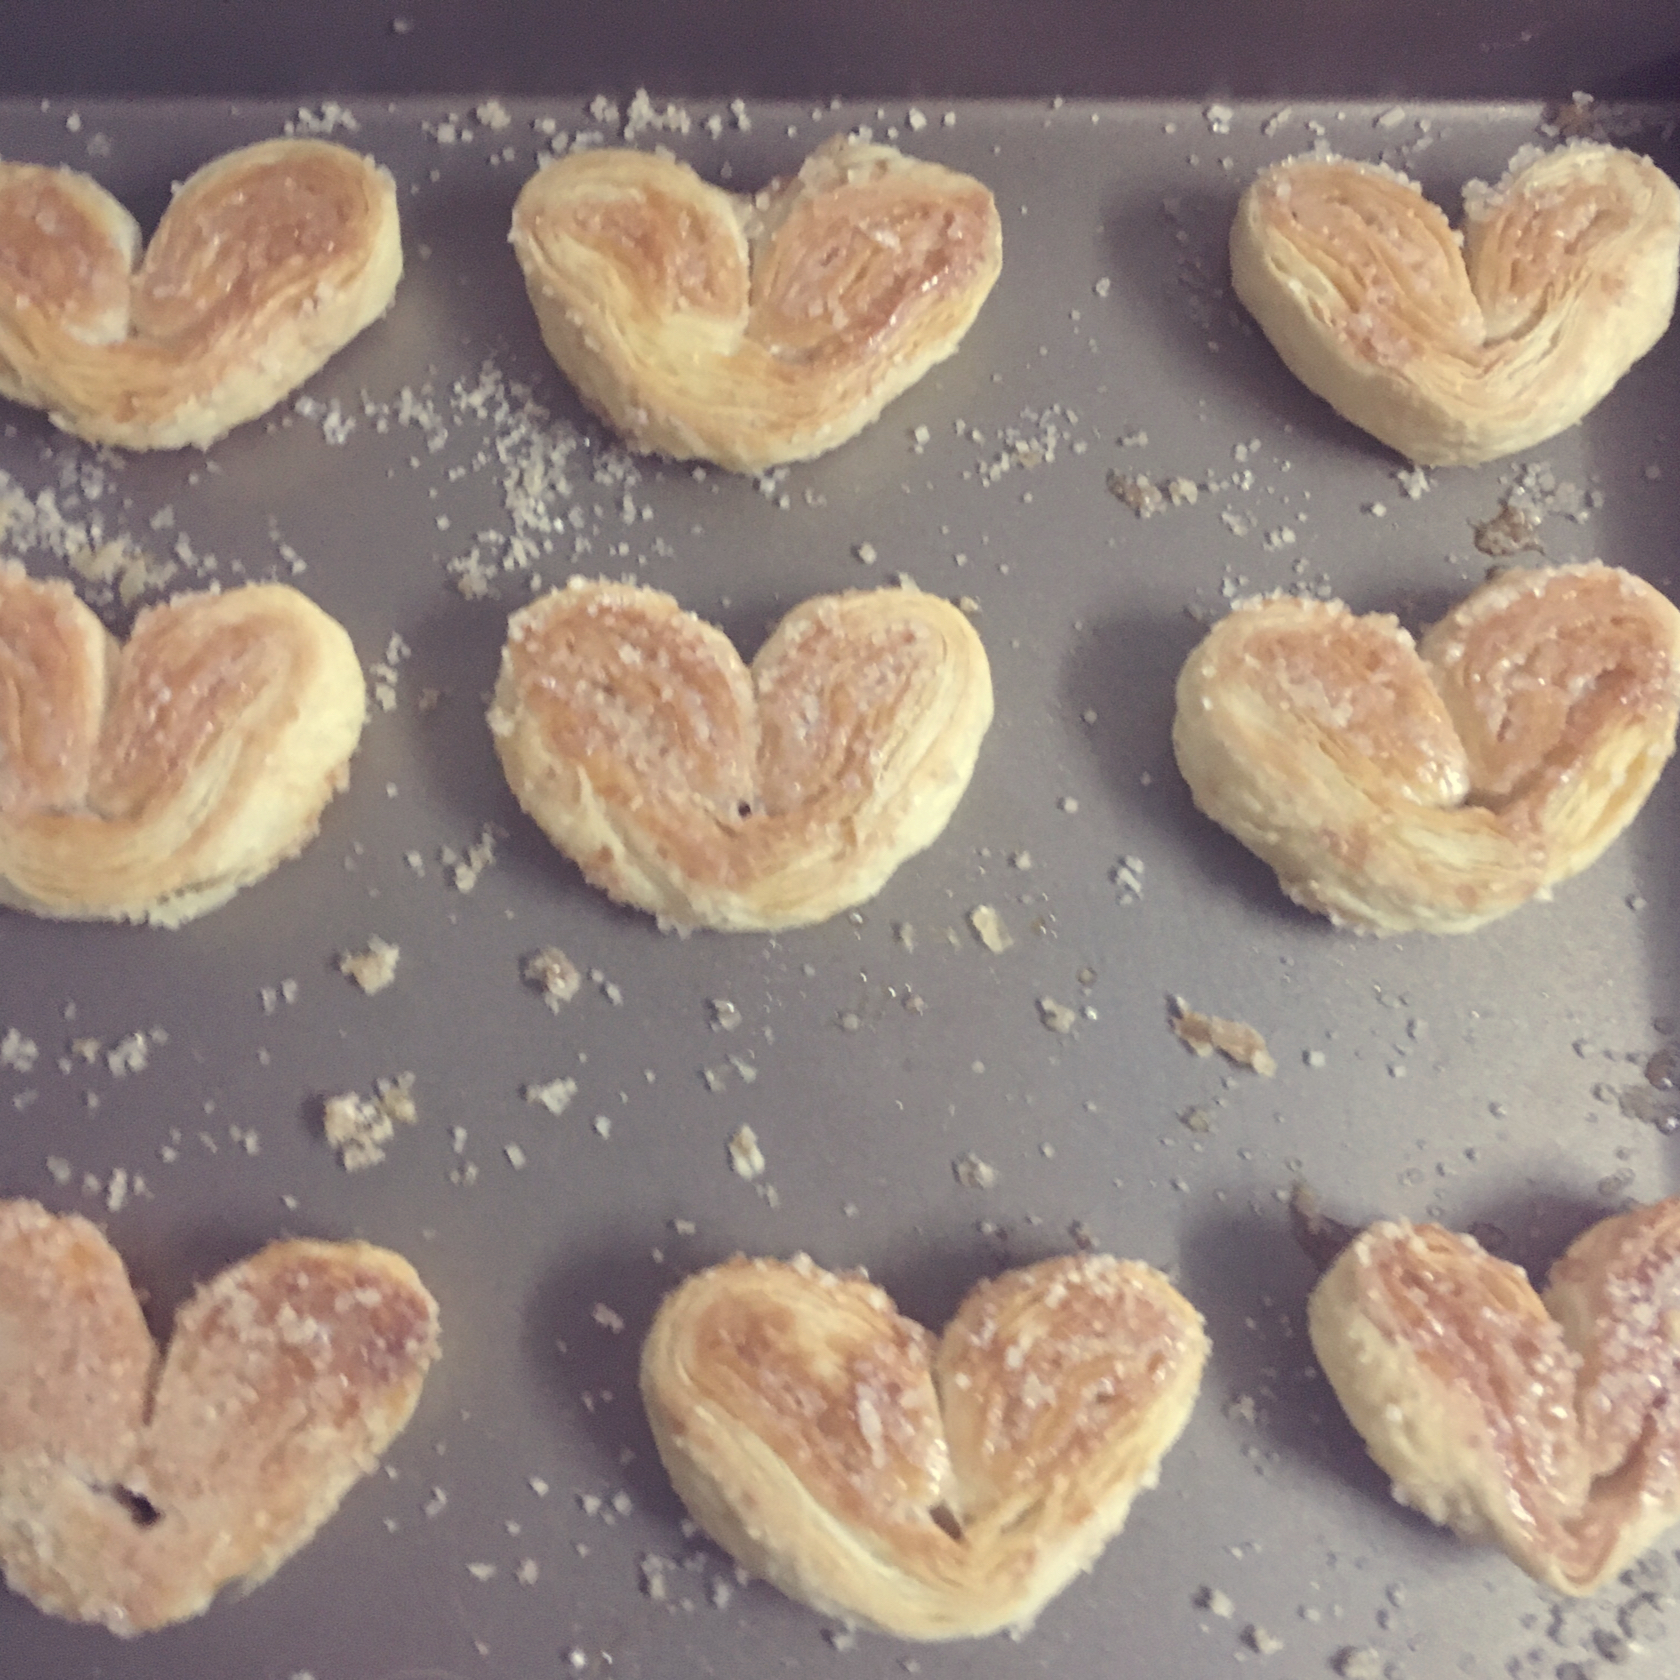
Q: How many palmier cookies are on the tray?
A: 9